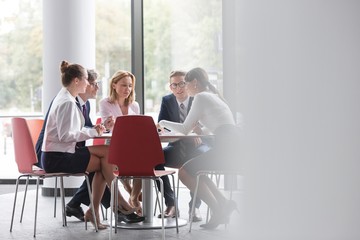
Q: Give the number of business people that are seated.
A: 5